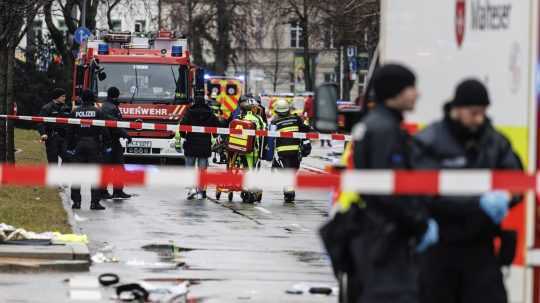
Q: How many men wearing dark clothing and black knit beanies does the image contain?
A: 5